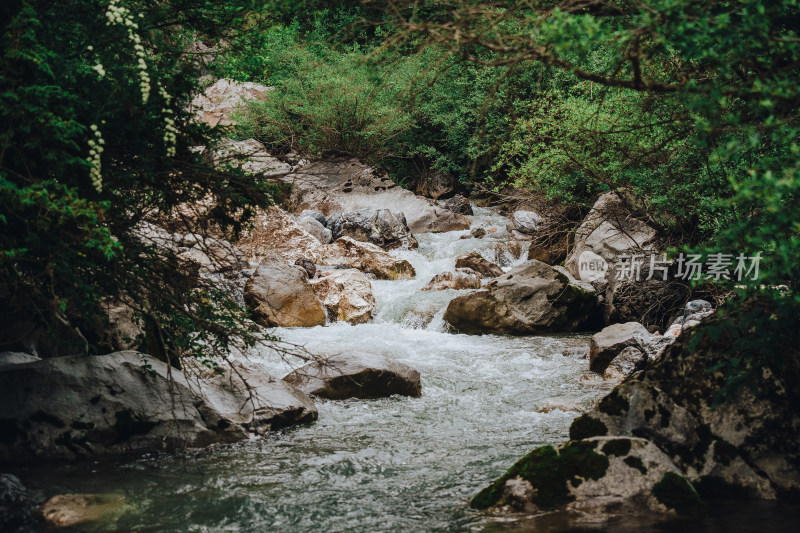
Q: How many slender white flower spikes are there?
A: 3